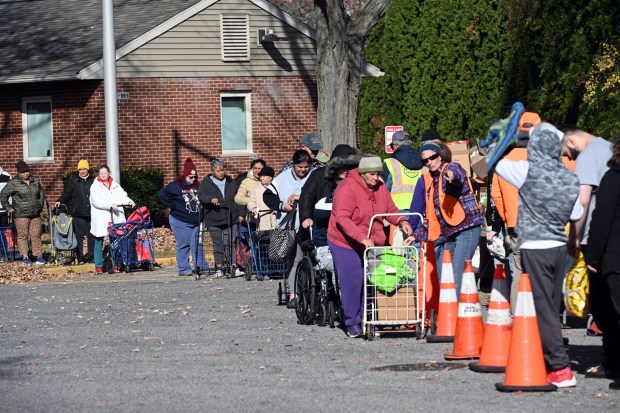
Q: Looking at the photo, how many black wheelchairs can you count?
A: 1